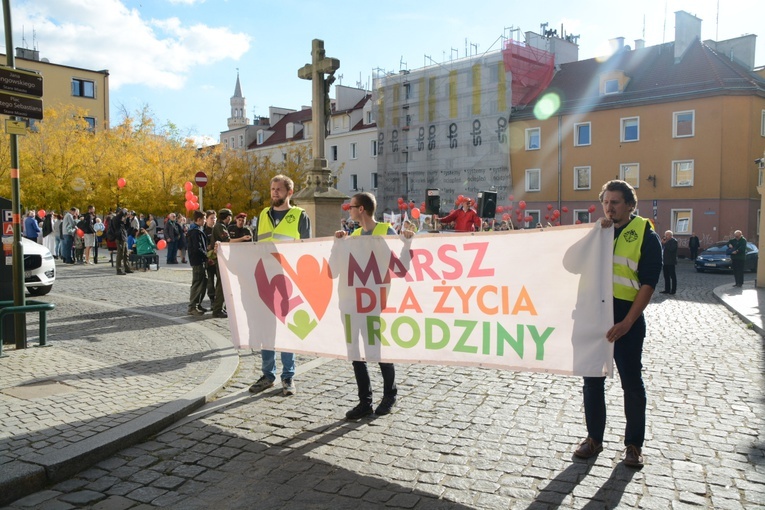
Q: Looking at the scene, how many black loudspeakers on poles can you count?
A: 2